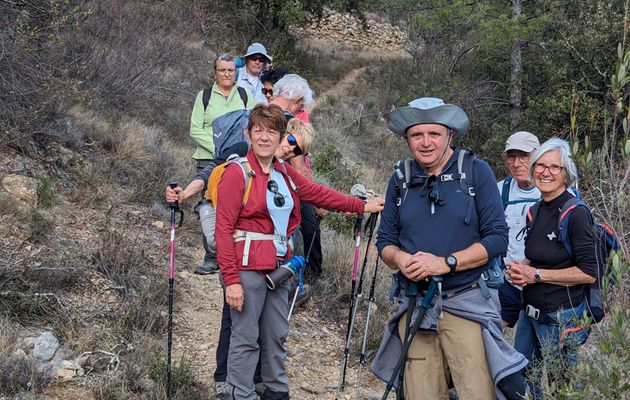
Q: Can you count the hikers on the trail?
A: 9